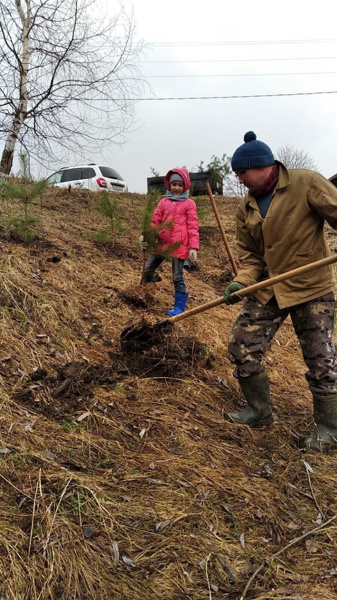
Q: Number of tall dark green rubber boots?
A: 2